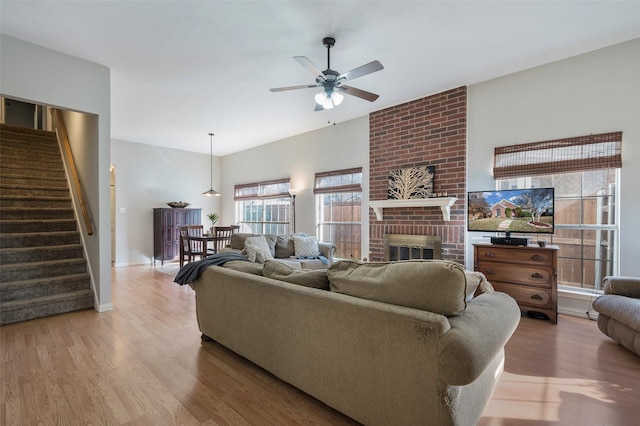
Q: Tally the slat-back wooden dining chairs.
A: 4